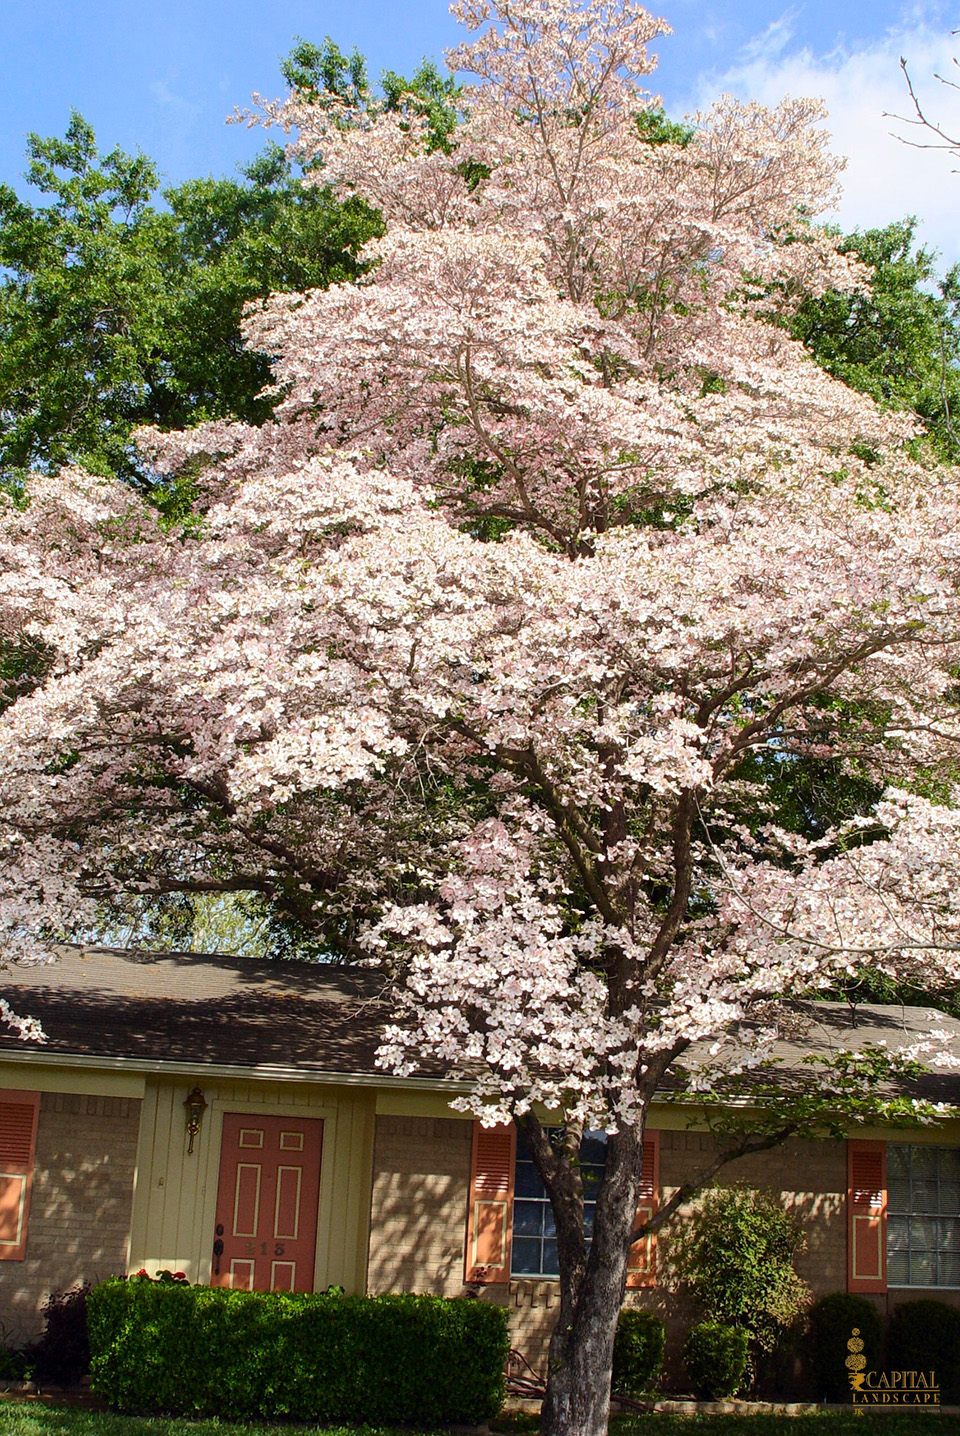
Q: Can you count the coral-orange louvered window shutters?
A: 4